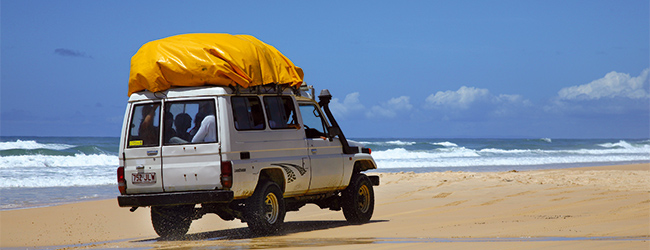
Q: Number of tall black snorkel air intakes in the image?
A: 1